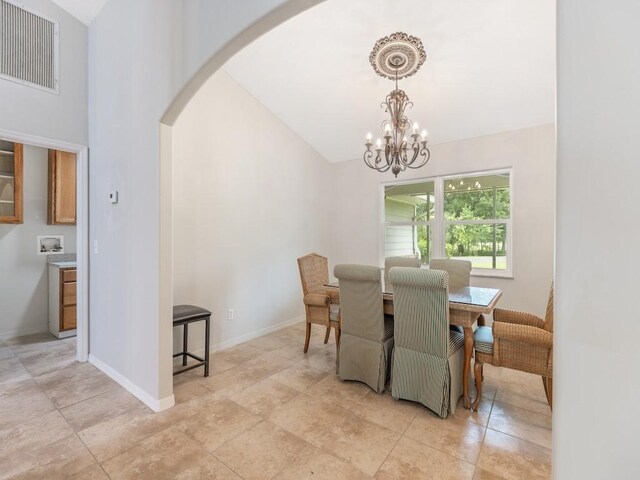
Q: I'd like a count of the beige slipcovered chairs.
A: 4